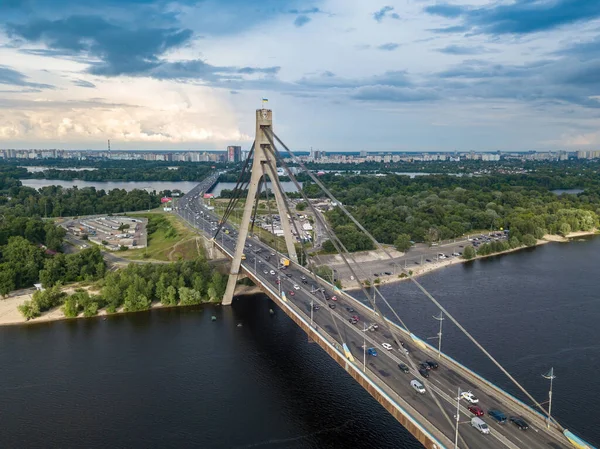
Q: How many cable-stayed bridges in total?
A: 1